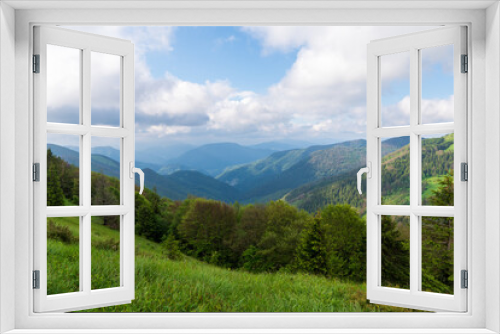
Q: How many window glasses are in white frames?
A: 12